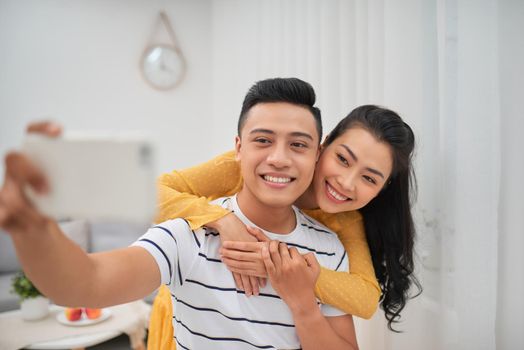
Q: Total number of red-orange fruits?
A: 2